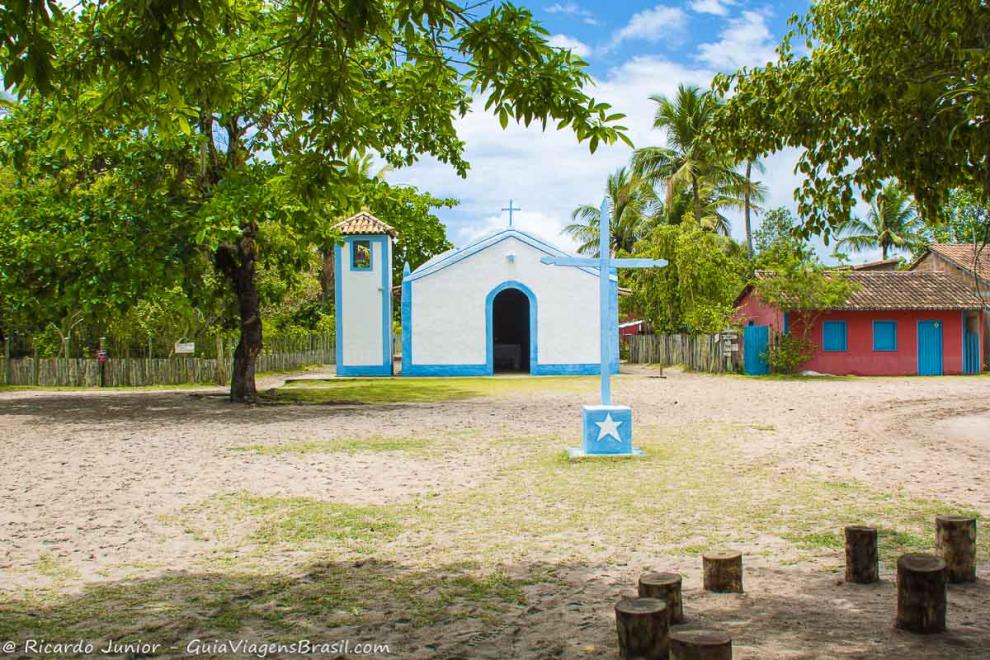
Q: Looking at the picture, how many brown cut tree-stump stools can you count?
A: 7